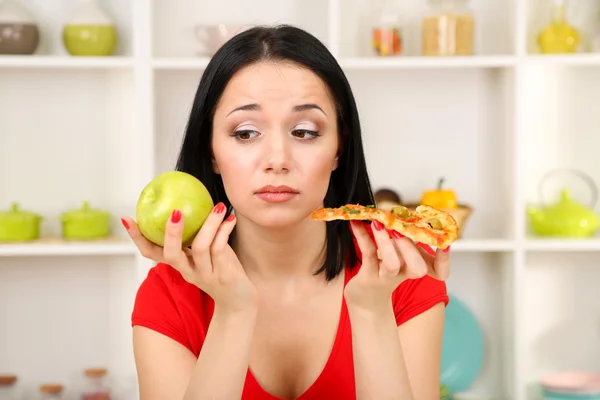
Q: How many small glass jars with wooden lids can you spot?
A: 3